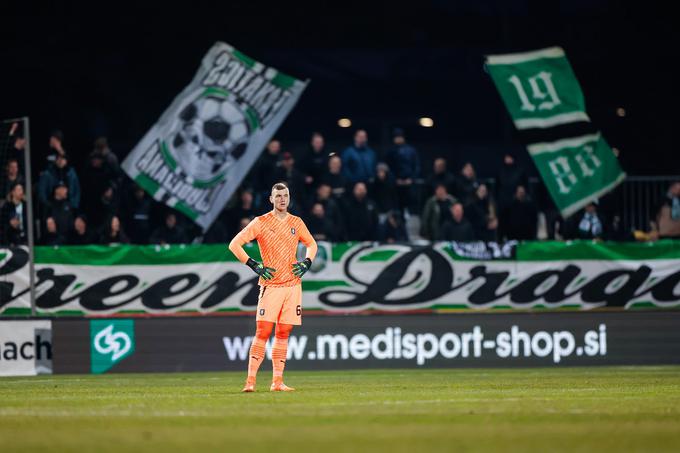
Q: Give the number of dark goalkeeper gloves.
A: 2